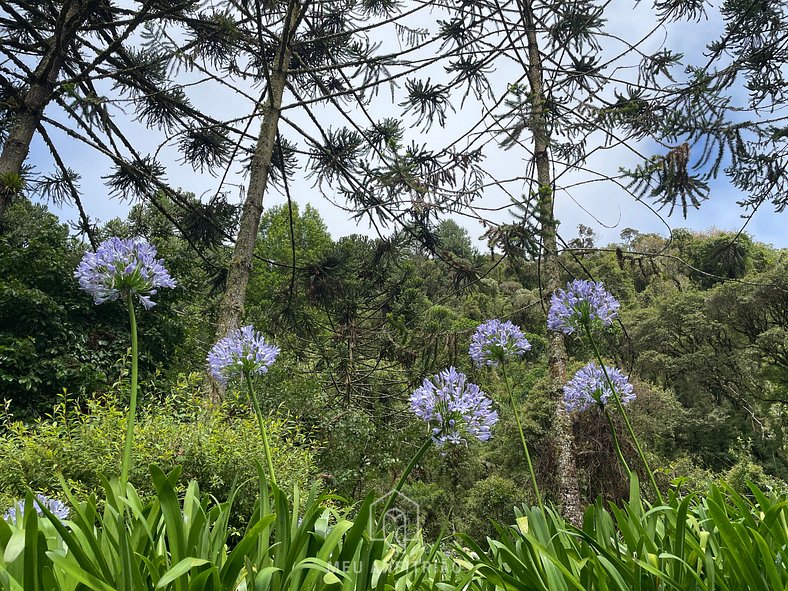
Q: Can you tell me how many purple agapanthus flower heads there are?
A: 7